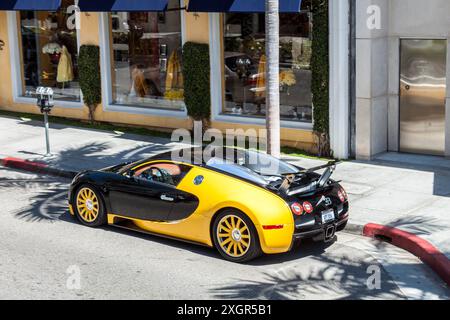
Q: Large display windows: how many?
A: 3